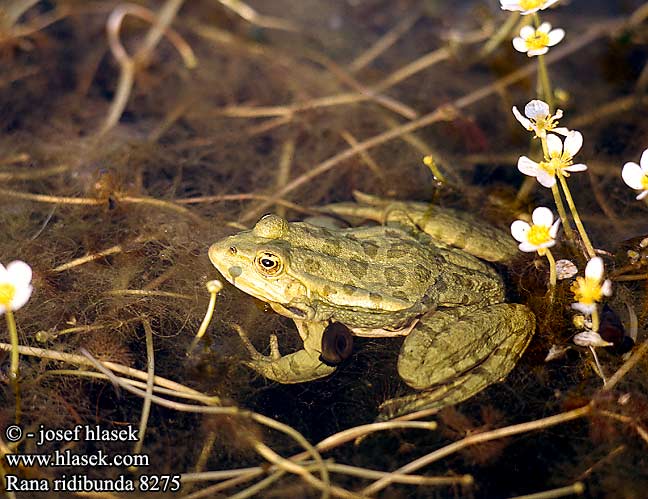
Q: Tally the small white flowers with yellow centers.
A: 8